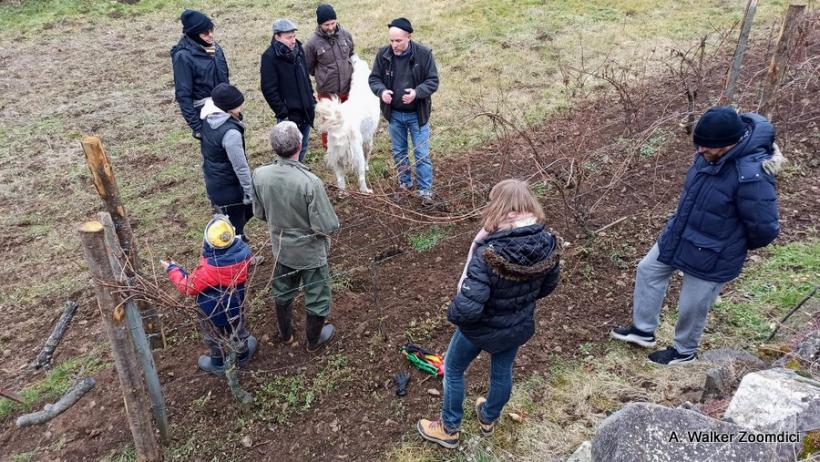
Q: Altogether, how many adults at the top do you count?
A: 4